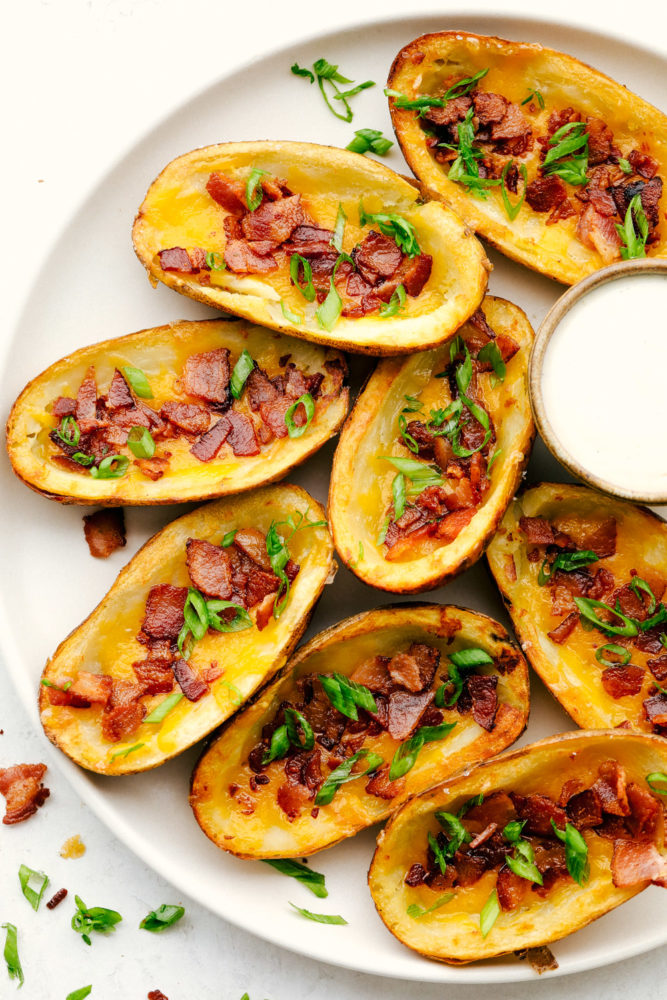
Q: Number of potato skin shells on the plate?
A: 8